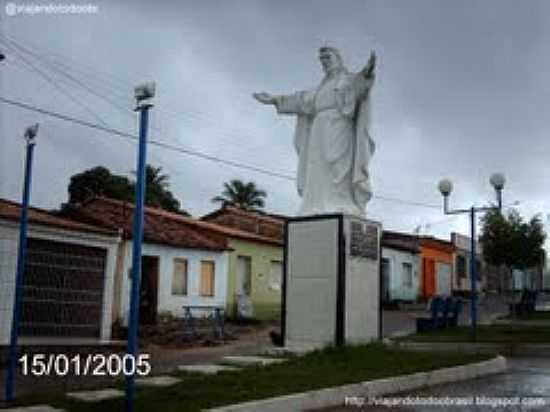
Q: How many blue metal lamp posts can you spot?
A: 3